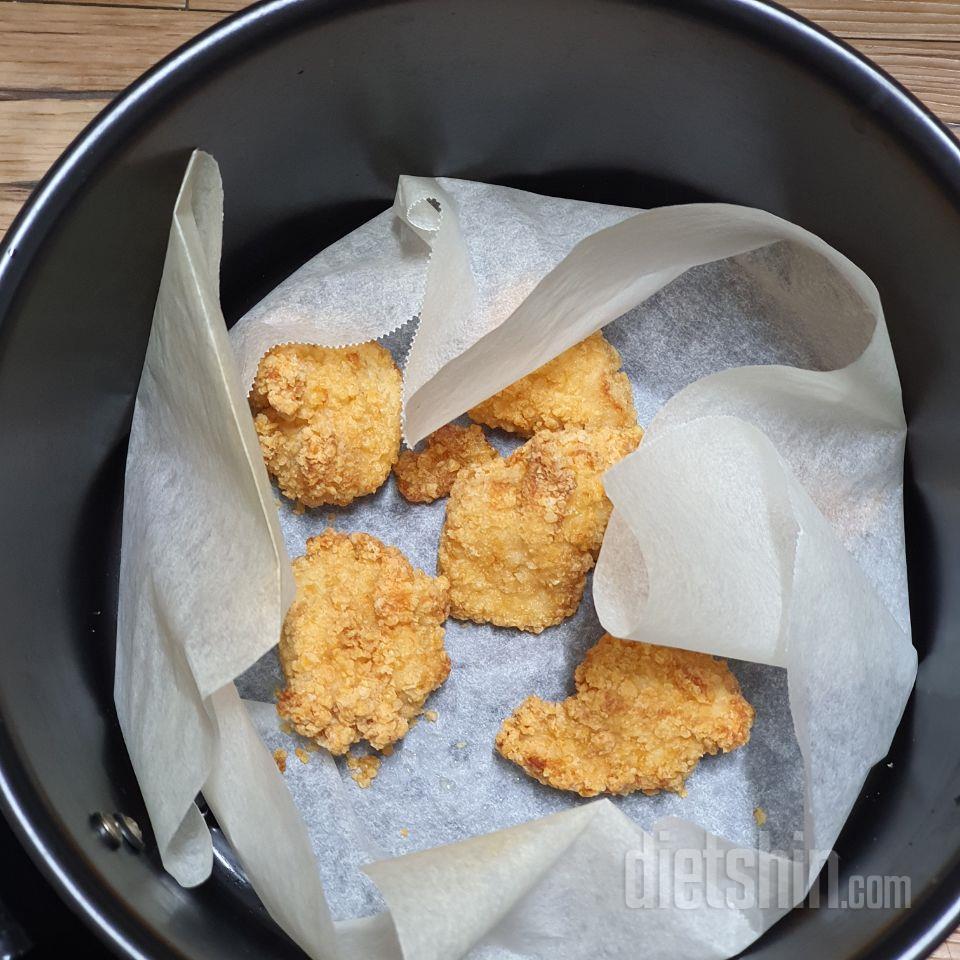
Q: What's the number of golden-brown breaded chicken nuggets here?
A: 6